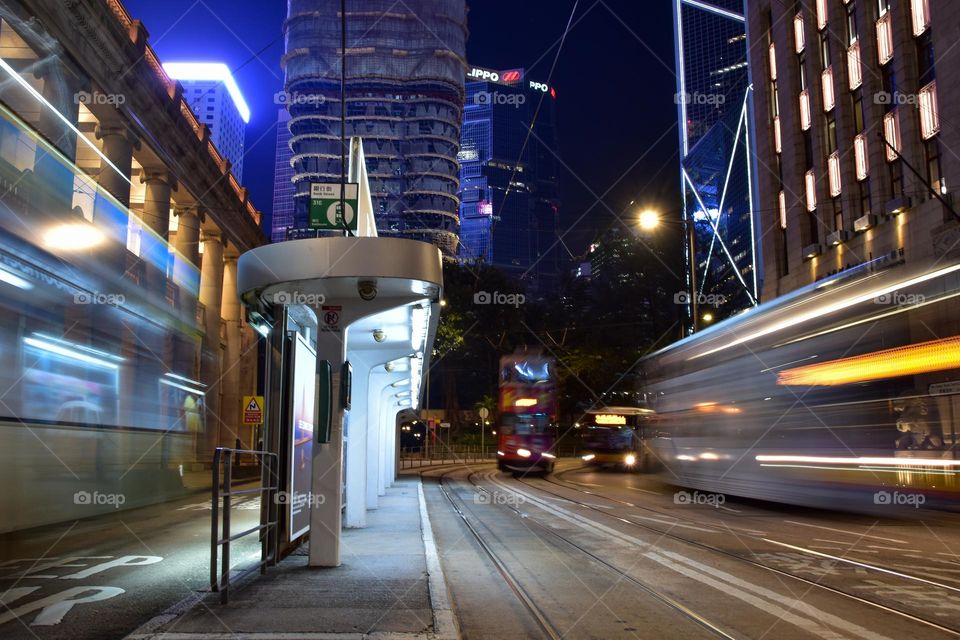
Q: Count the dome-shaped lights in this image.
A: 3